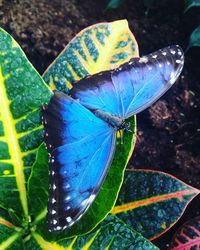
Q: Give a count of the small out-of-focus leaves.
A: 3